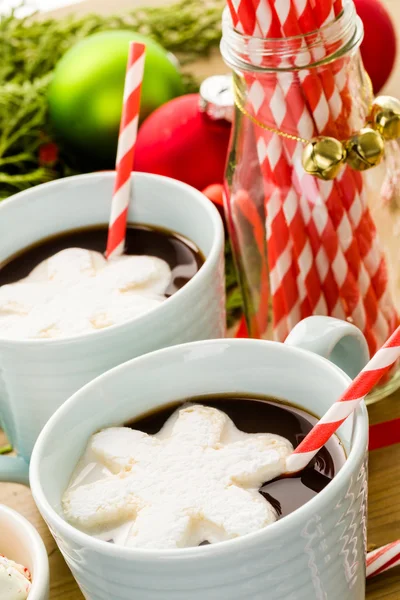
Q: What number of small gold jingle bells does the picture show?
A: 3